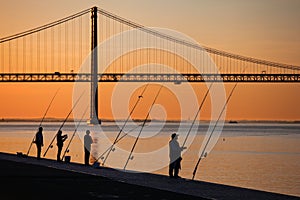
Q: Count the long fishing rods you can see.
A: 8